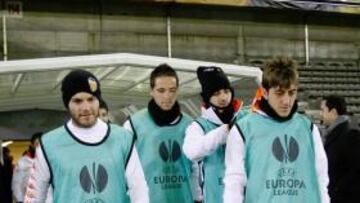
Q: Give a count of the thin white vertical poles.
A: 3